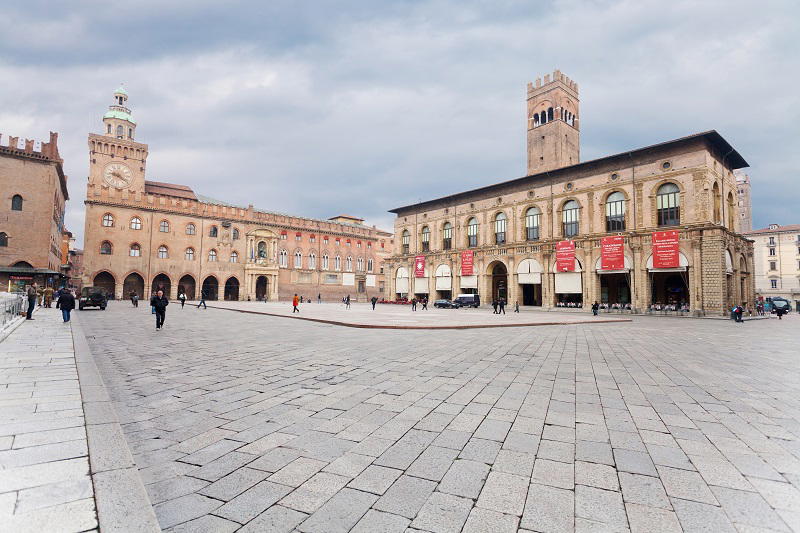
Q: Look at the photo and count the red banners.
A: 5